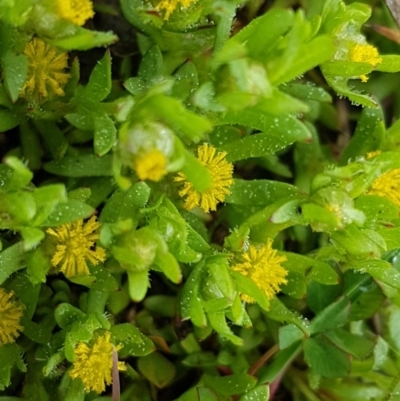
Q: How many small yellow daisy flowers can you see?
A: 11